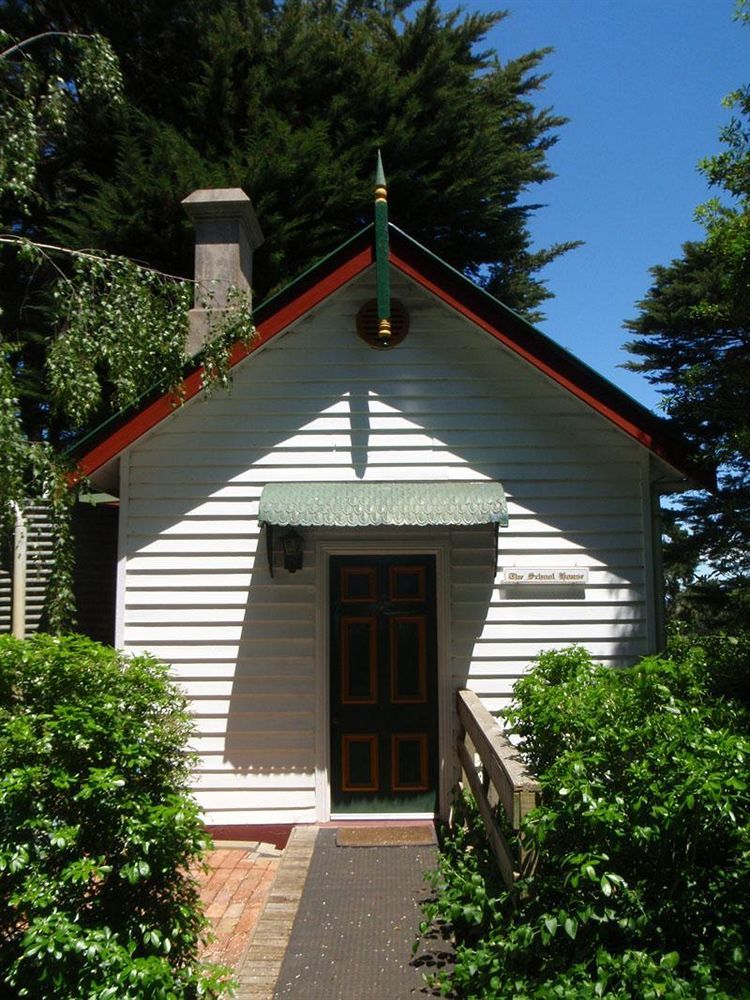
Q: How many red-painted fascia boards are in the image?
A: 2